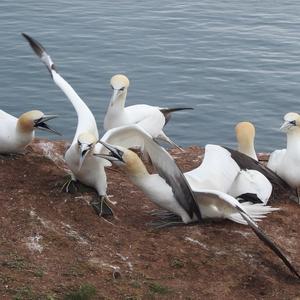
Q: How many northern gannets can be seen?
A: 6